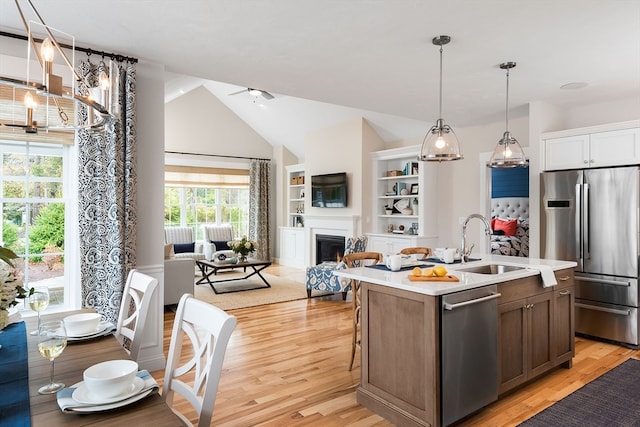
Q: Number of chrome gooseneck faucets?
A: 1